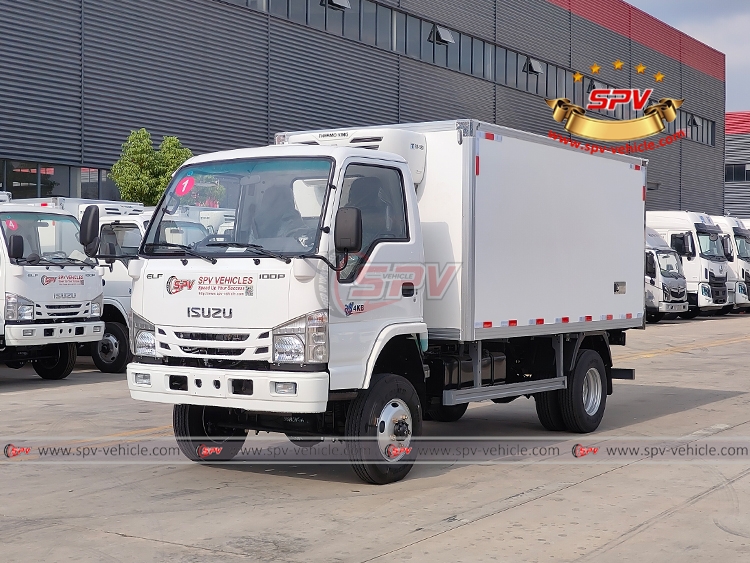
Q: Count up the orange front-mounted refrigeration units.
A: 0